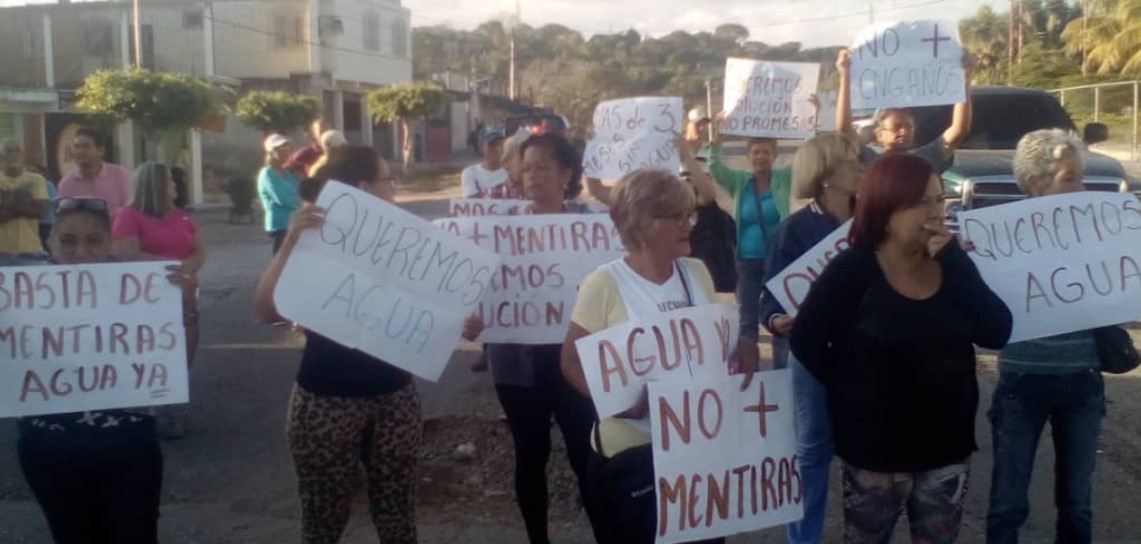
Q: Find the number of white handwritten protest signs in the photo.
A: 11